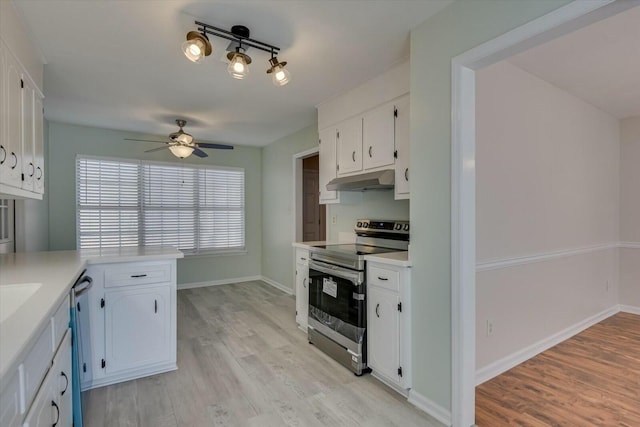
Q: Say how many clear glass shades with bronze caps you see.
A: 3